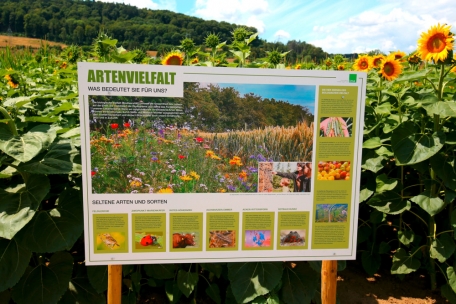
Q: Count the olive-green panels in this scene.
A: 7